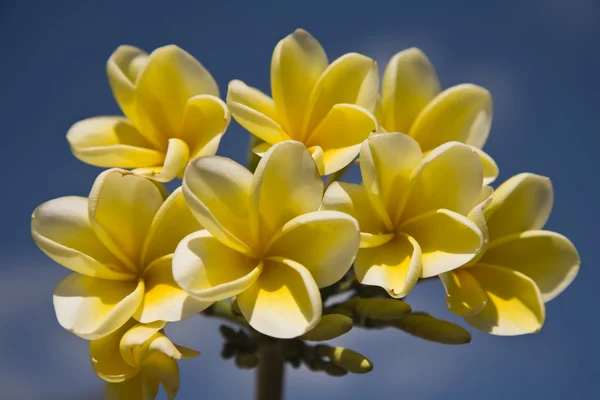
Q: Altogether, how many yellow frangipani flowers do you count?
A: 8